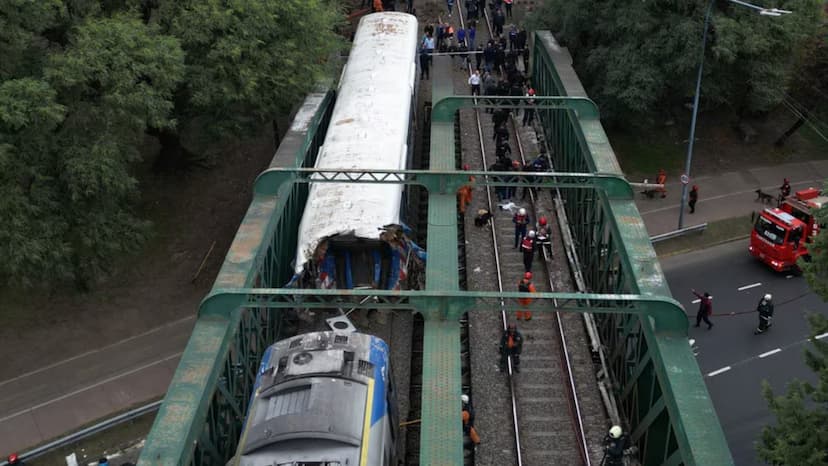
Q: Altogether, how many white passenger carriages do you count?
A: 1